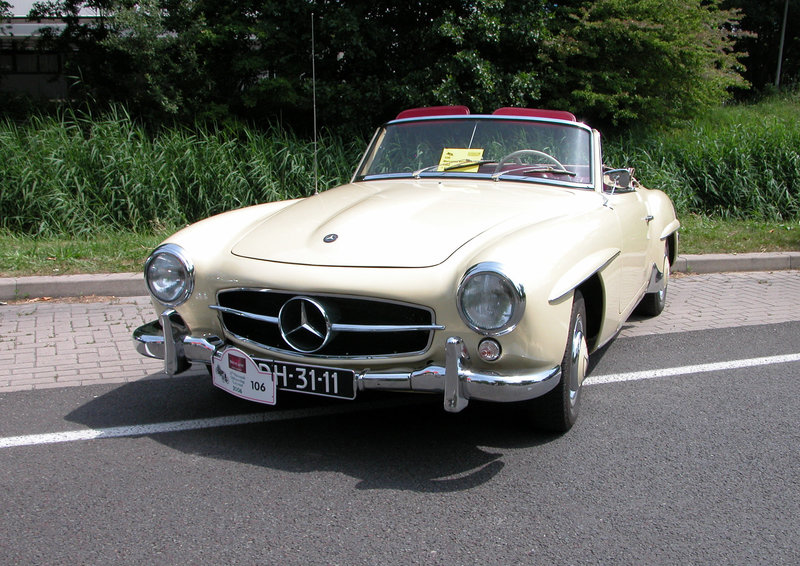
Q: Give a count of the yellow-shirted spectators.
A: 0